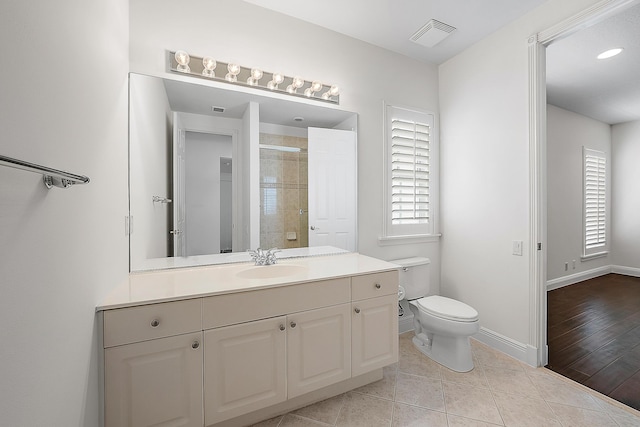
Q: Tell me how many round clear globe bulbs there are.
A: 8